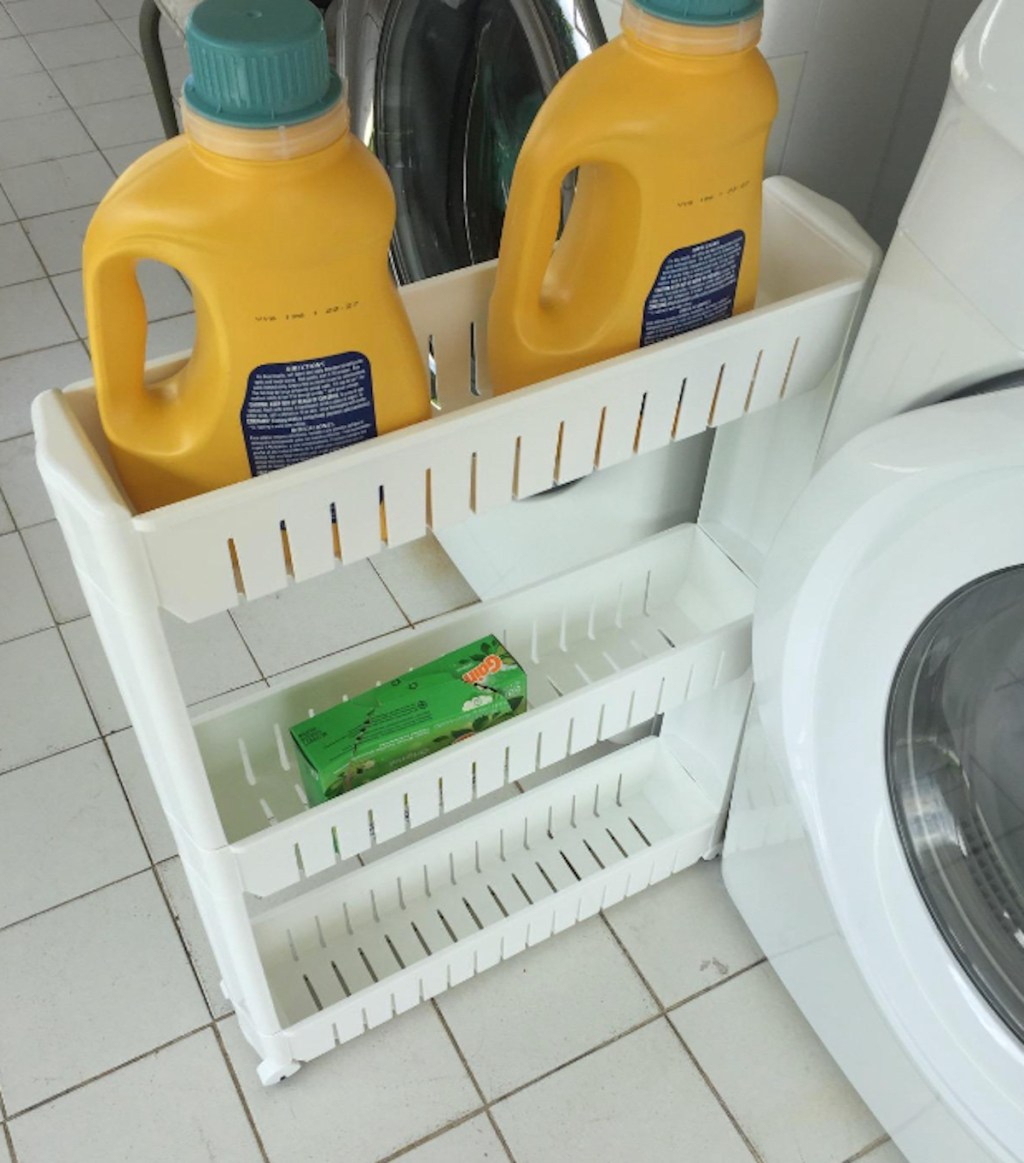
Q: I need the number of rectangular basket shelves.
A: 3